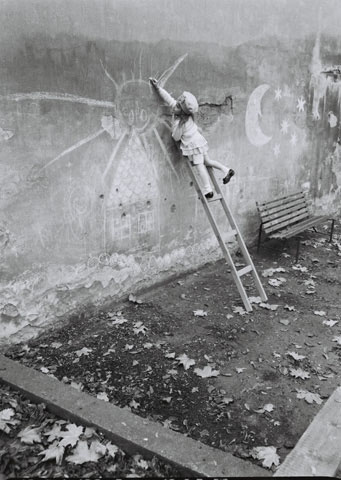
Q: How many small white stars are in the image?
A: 5